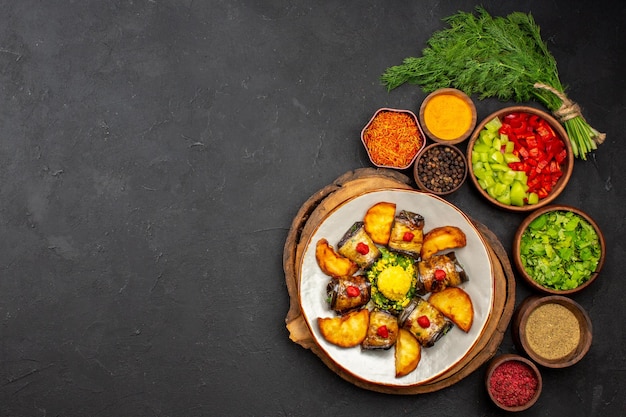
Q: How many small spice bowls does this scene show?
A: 5